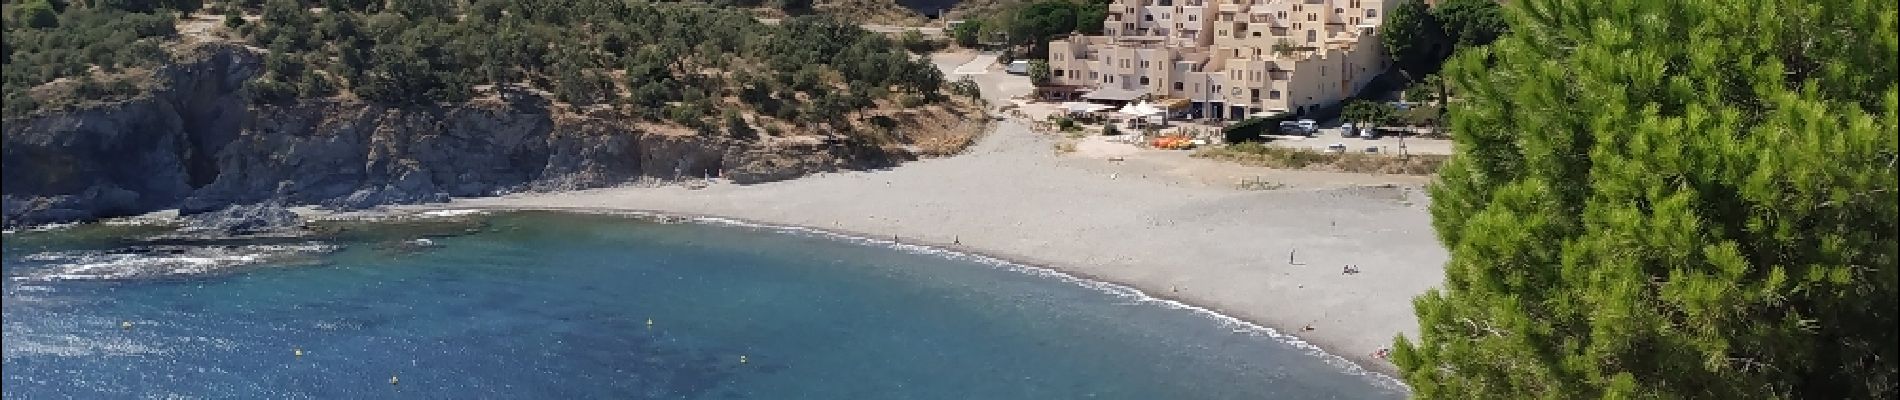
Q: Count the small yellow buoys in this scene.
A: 5